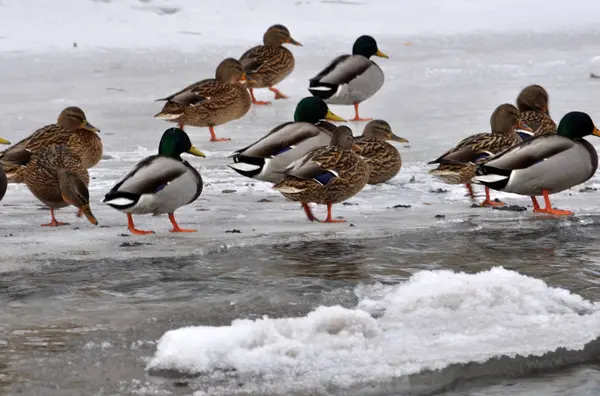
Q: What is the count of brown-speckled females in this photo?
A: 8